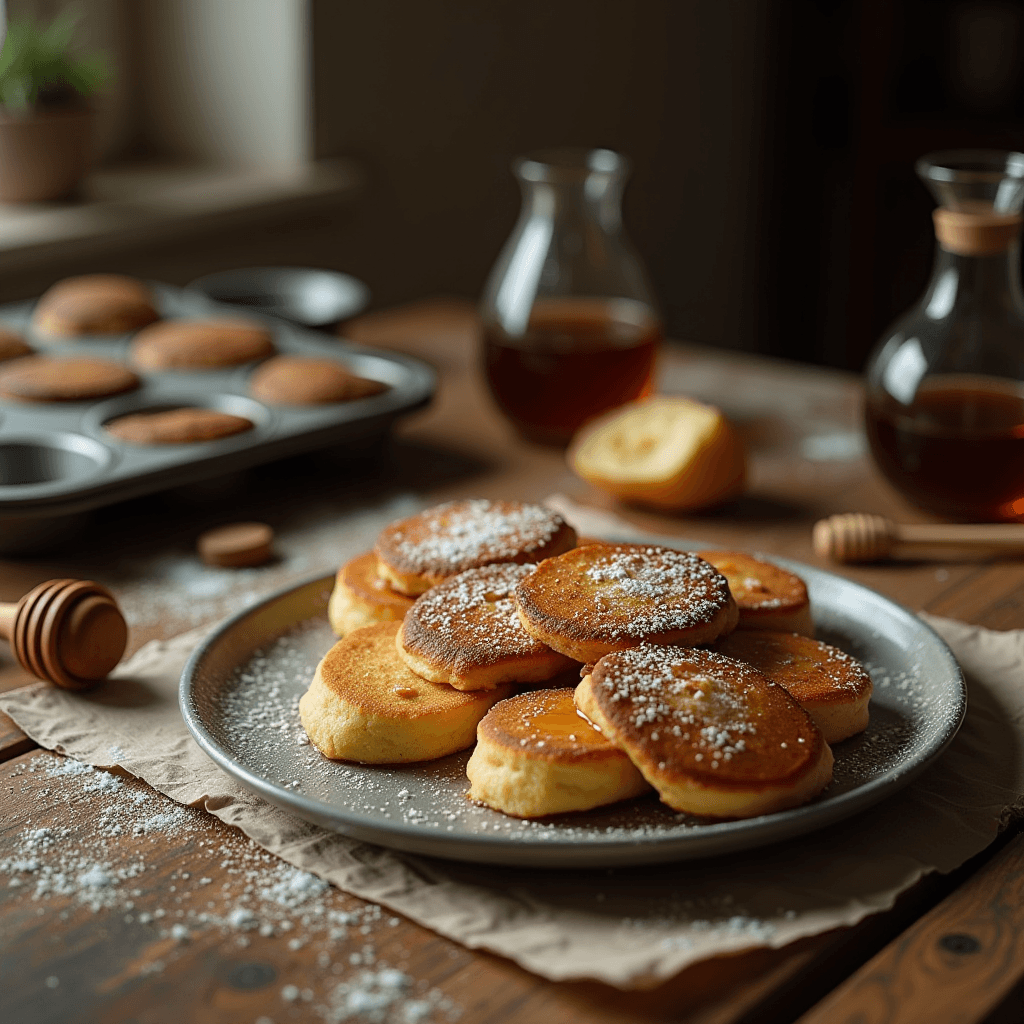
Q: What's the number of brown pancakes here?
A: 9